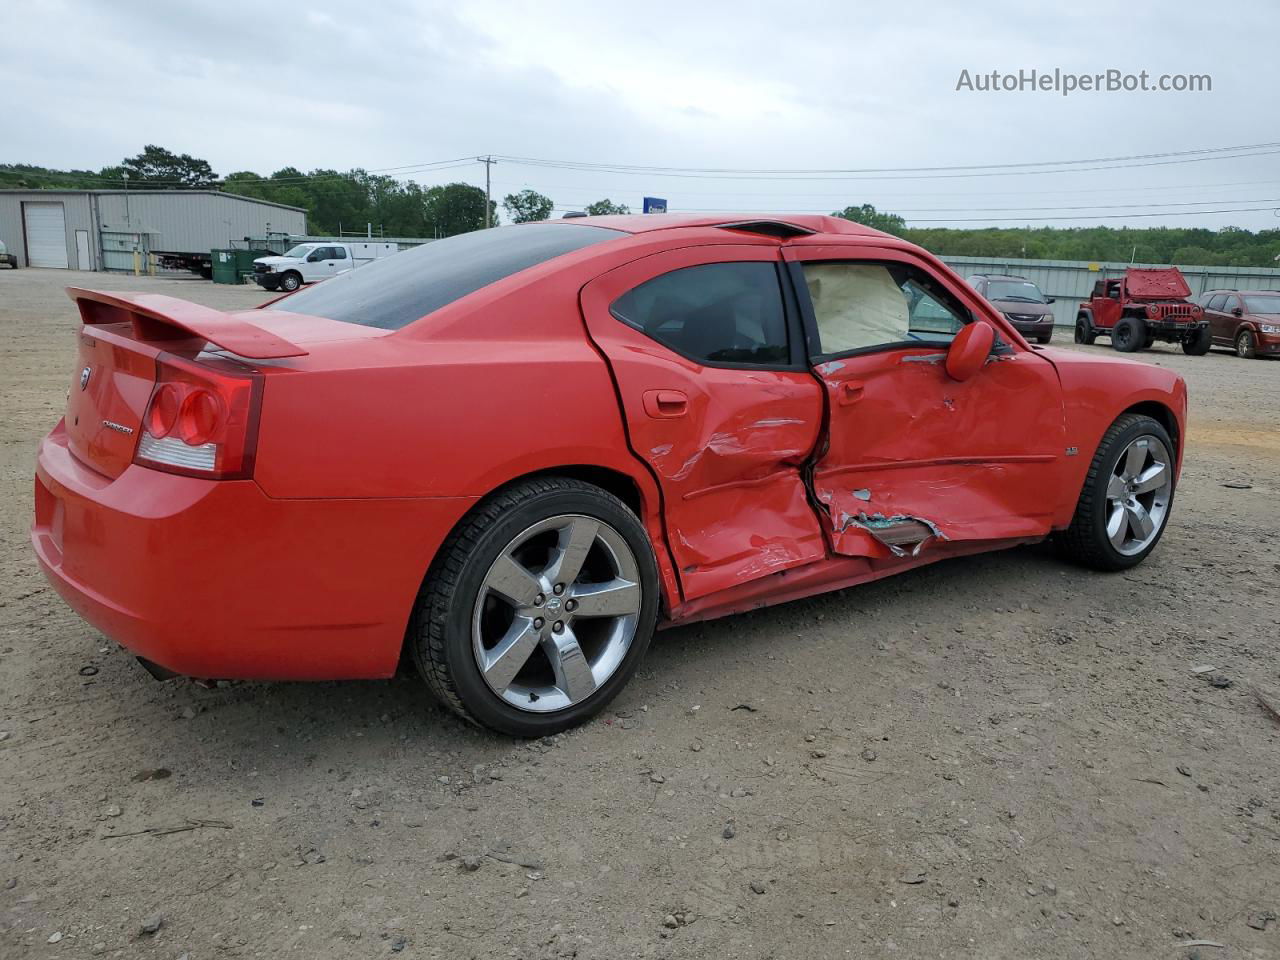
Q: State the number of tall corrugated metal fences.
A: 1